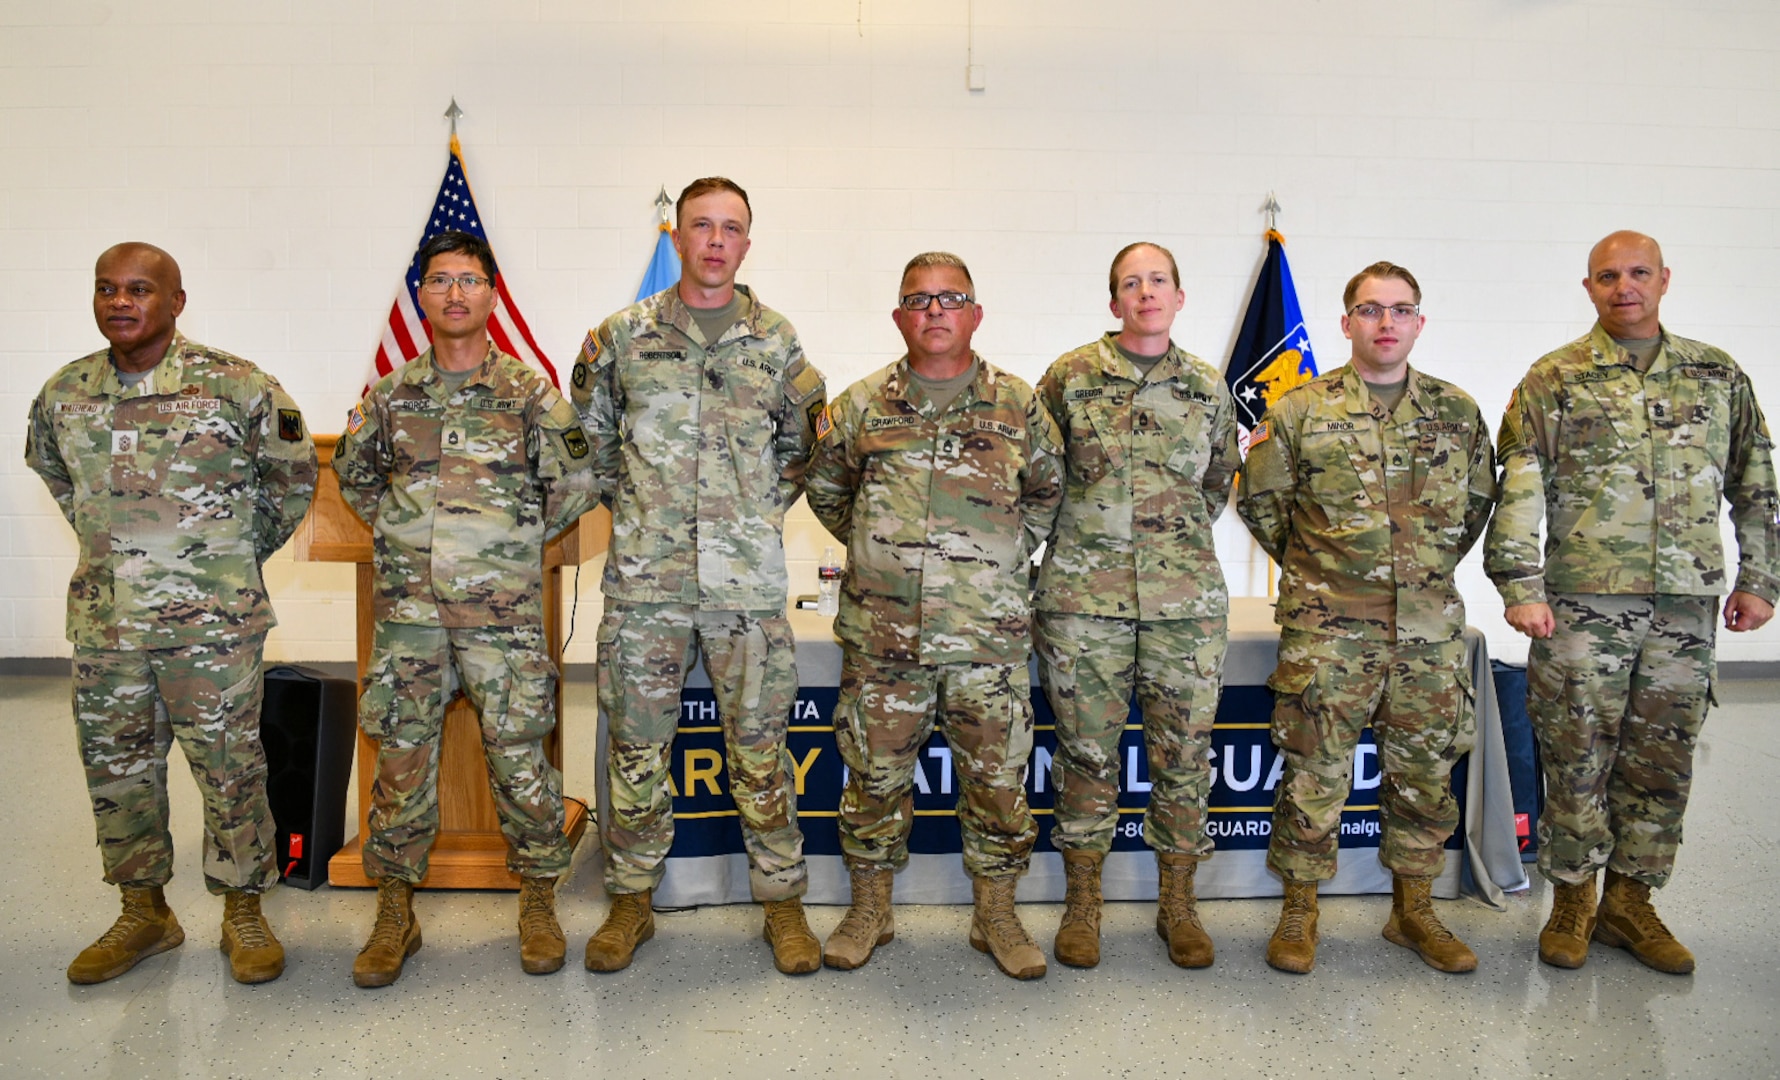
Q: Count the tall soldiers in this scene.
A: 1